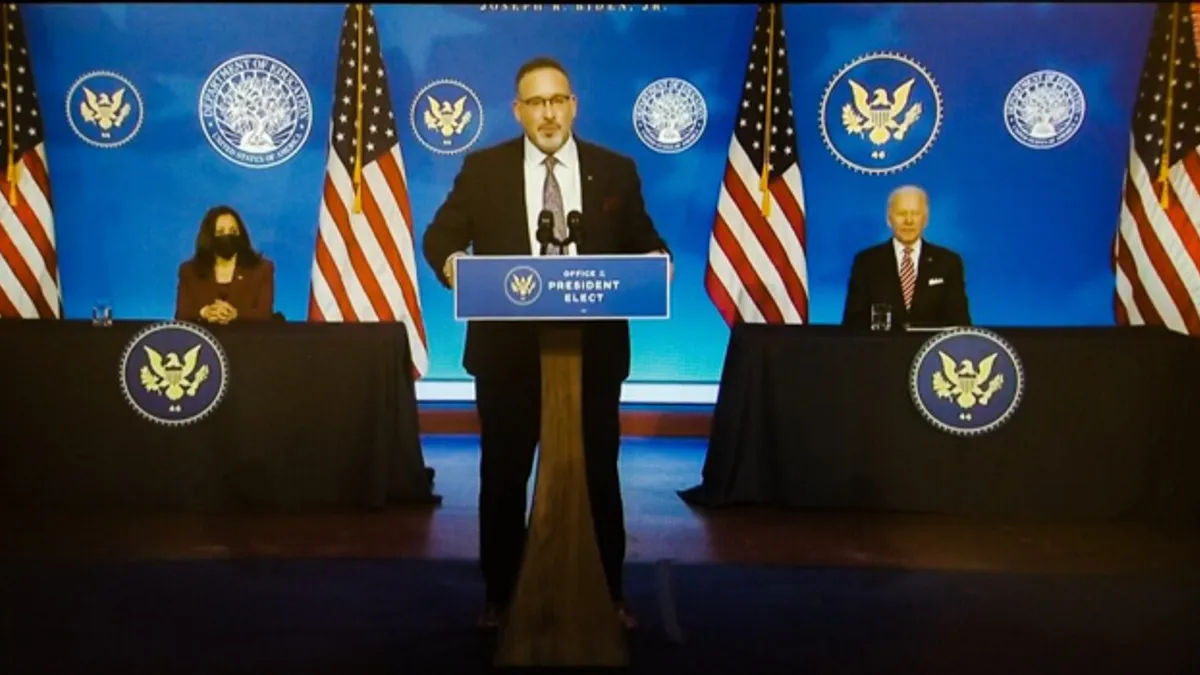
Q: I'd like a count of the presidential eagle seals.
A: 6